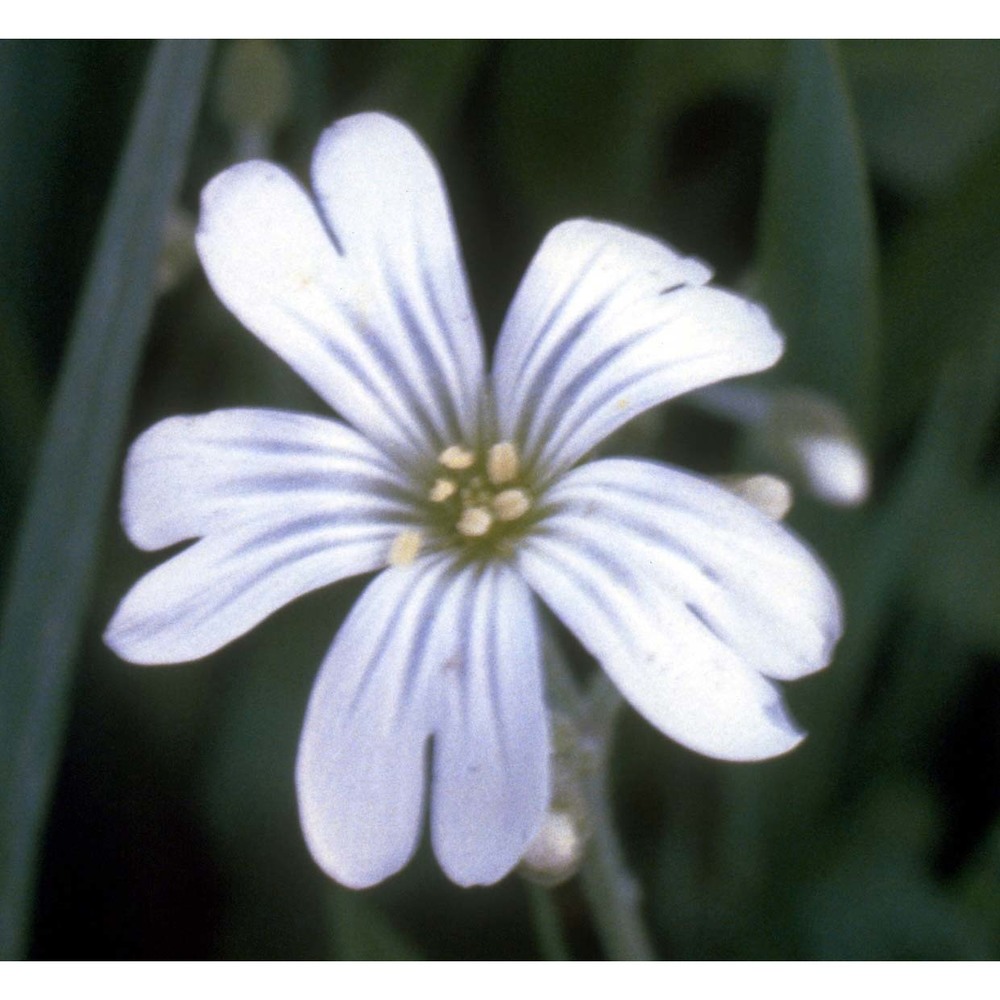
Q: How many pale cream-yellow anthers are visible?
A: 6